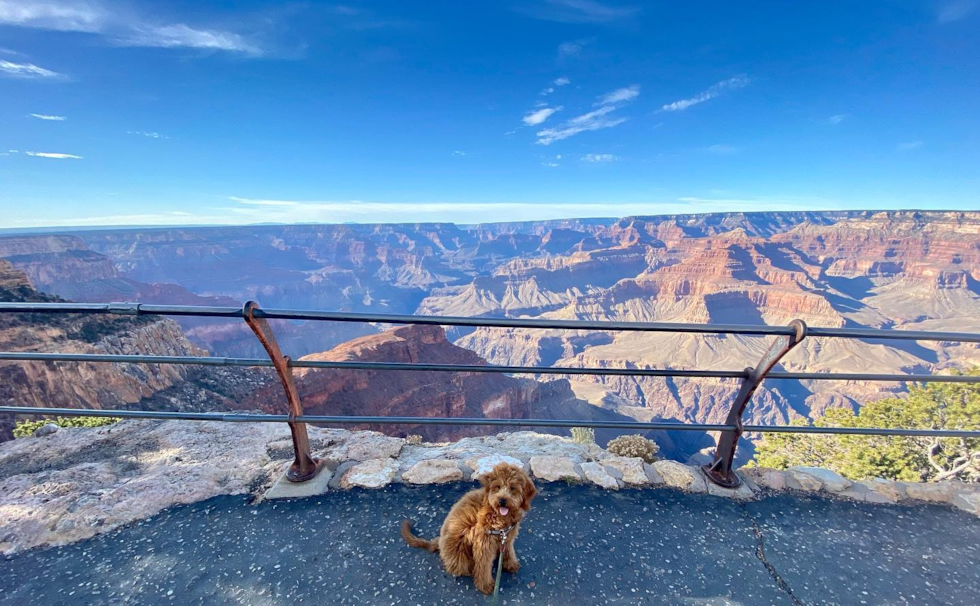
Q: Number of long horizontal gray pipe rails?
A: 3